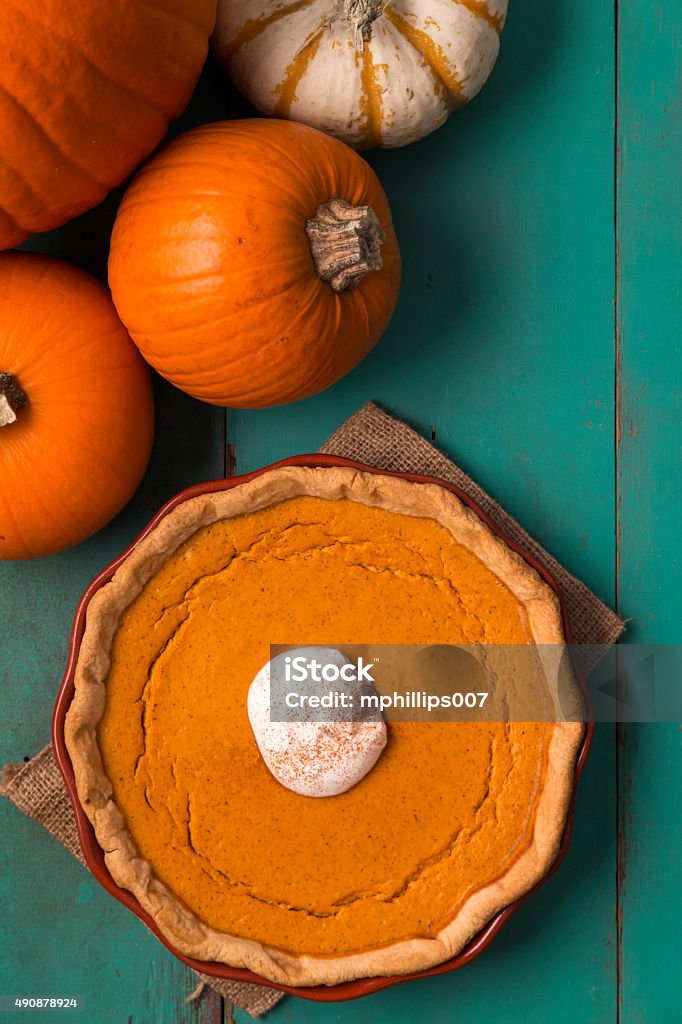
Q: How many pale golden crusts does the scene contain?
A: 1